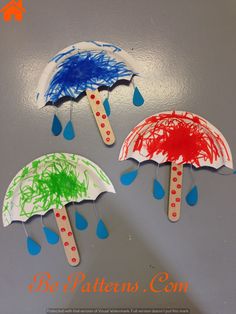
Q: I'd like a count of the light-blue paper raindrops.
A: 11